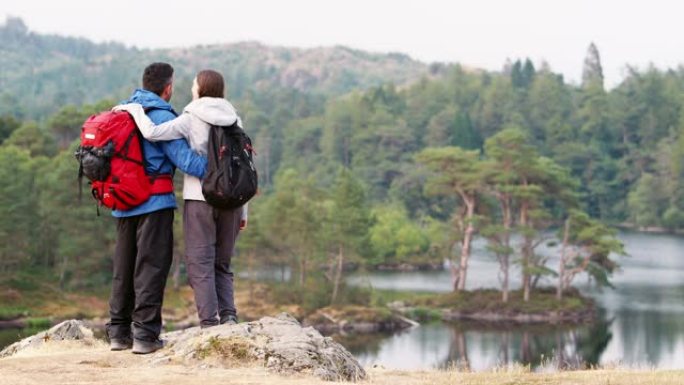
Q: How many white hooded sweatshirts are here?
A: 1